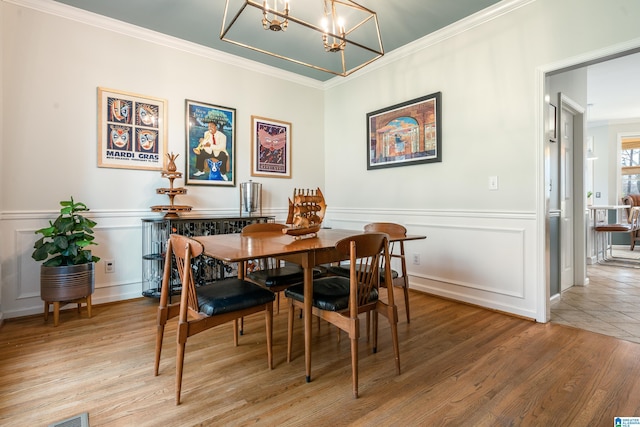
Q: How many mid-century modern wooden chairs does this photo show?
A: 4